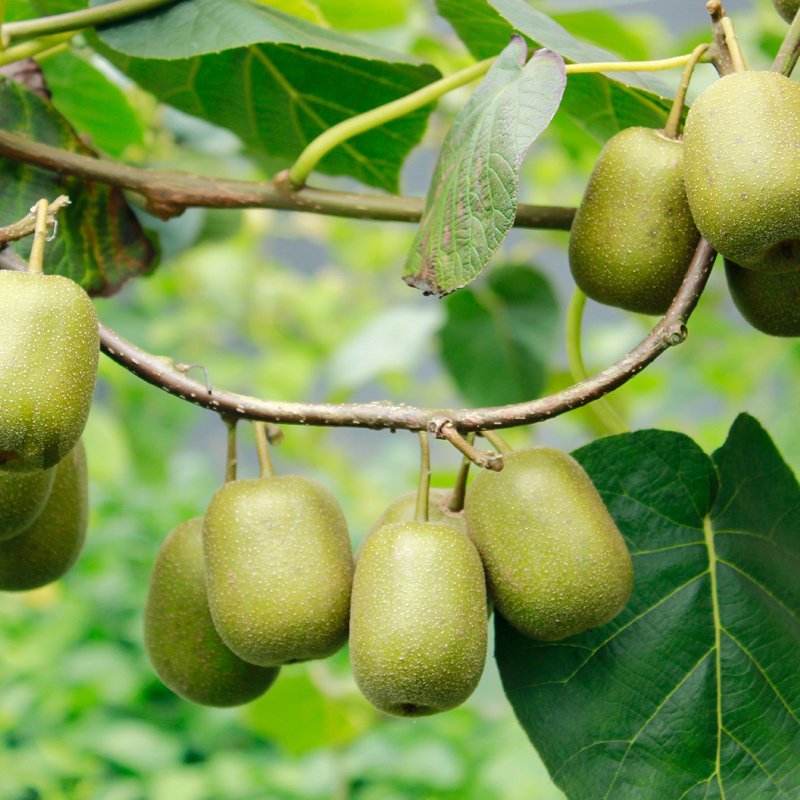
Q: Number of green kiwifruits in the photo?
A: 12